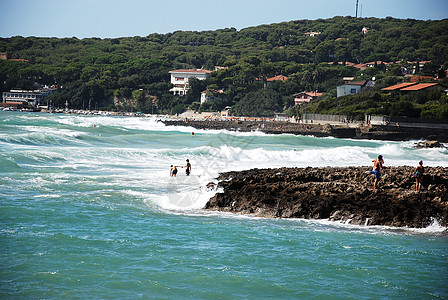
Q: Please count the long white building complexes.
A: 1